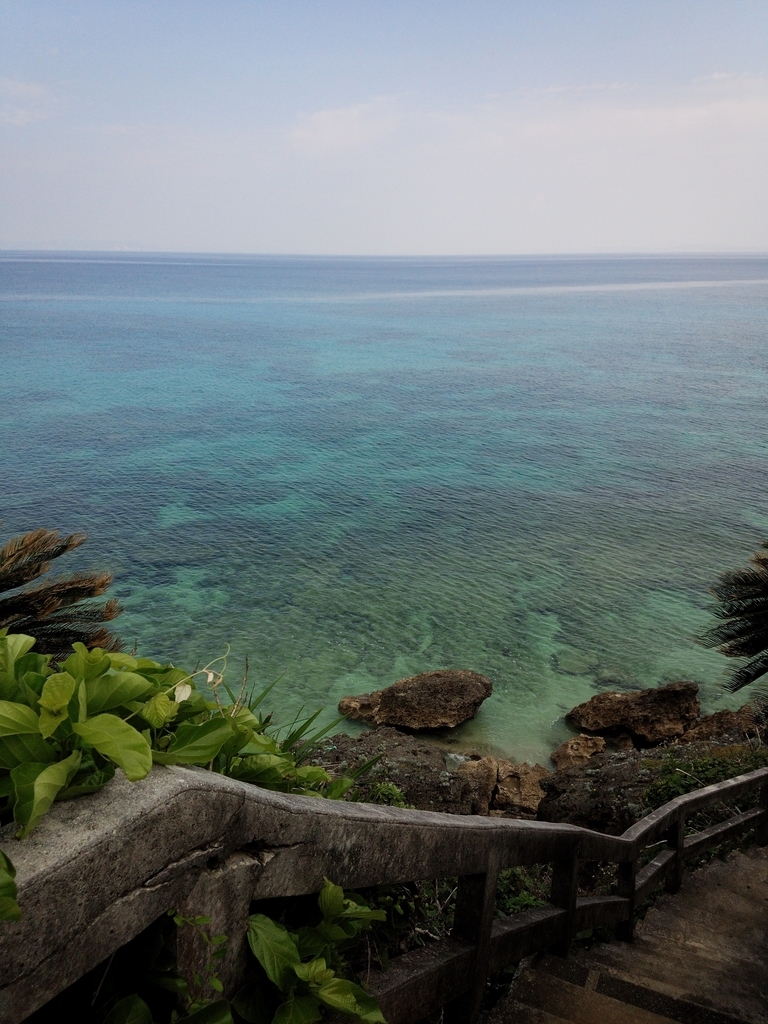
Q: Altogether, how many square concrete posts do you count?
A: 6